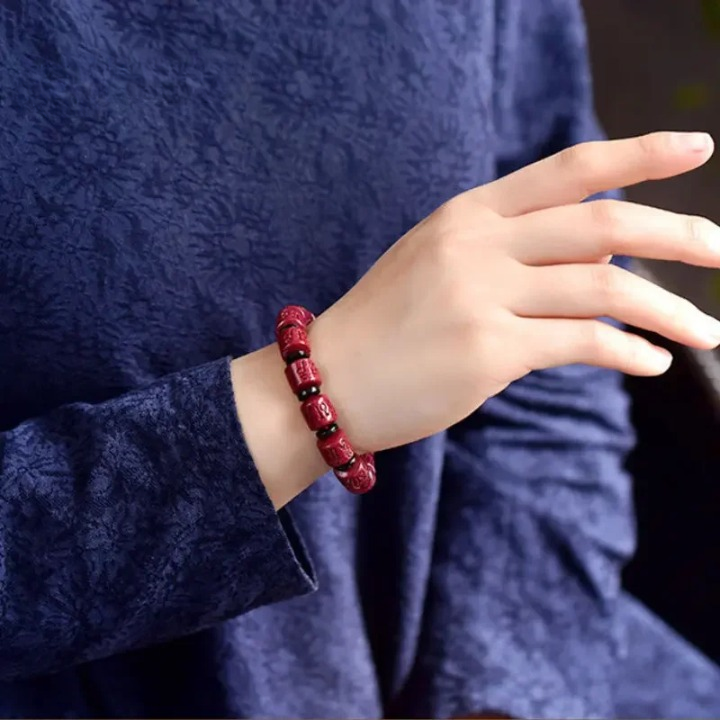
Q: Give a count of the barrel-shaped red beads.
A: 6